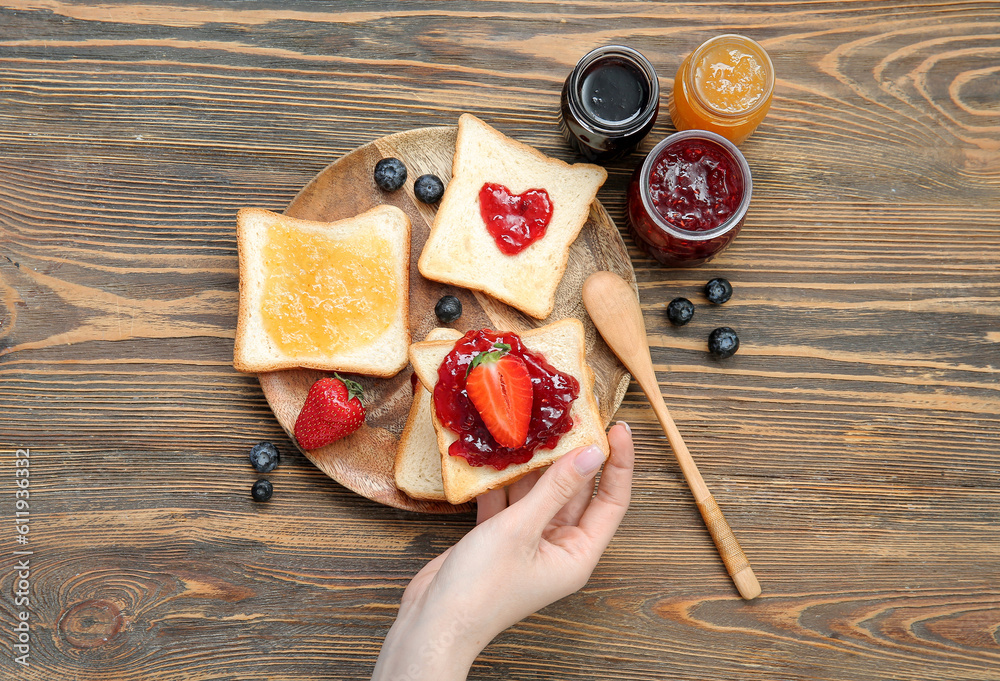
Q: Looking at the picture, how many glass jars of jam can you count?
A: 3